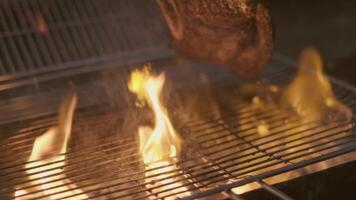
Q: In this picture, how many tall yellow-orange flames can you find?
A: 3